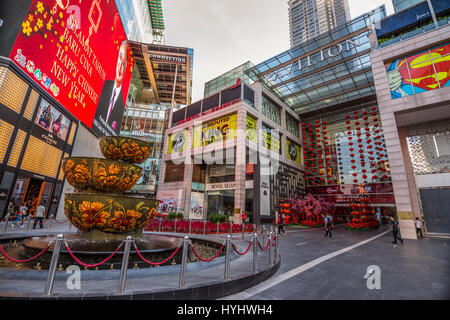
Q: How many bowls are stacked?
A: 3